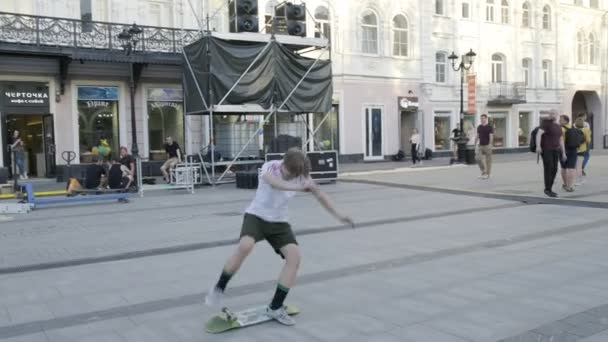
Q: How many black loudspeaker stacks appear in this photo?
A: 2